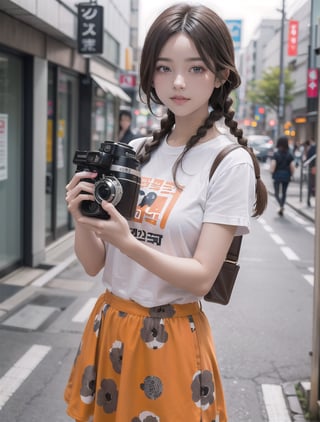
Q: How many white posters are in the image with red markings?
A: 1